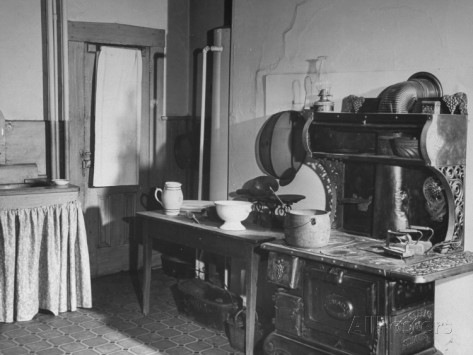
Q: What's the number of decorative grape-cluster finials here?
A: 2